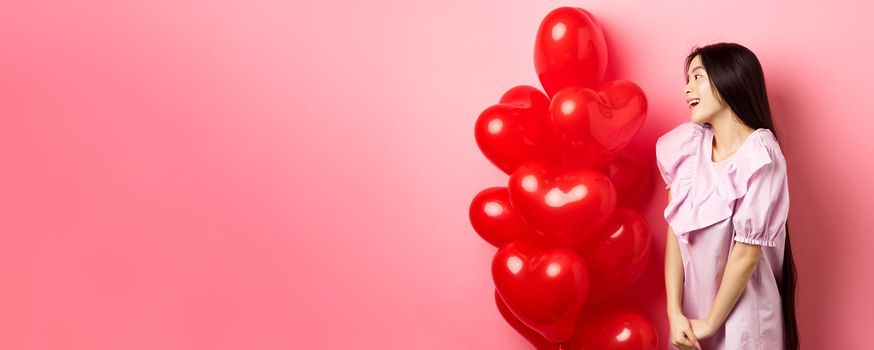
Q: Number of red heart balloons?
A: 10